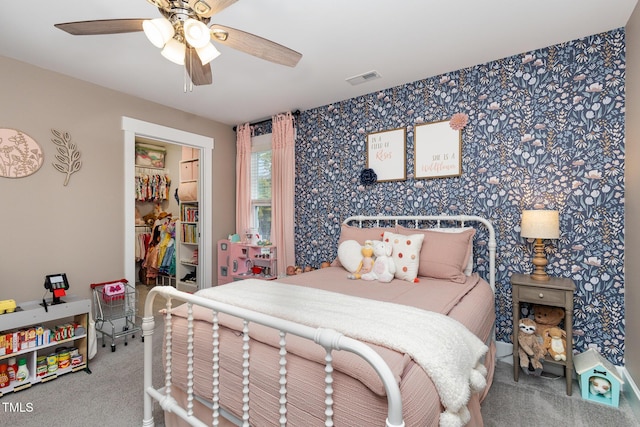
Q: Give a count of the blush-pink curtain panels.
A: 2